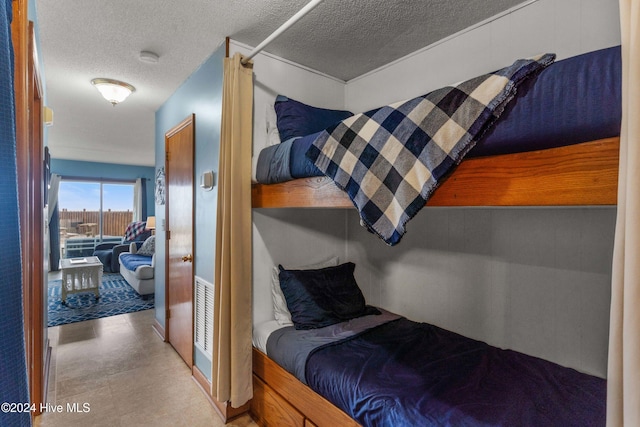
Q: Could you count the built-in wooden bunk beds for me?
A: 2